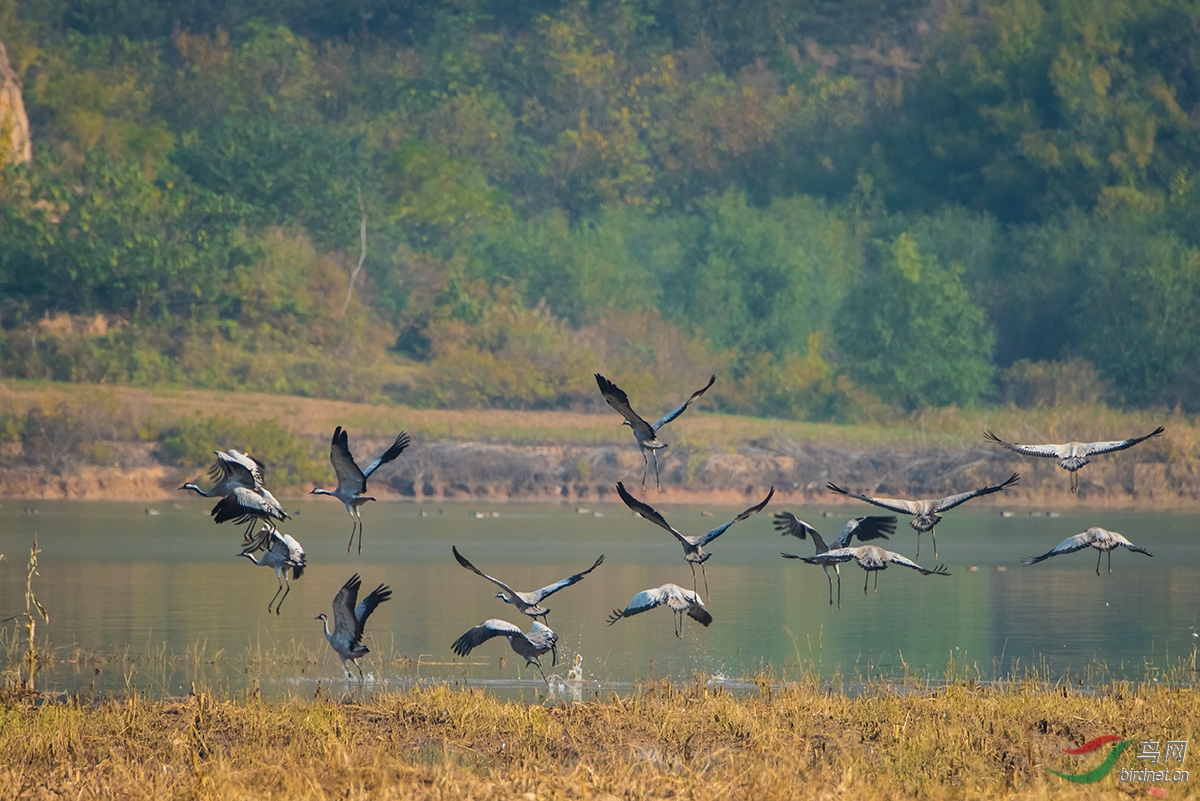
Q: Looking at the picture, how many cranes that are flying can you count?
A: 15